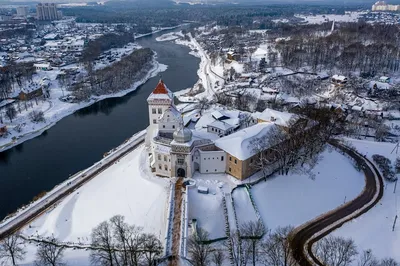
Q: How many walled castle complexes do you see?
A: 1